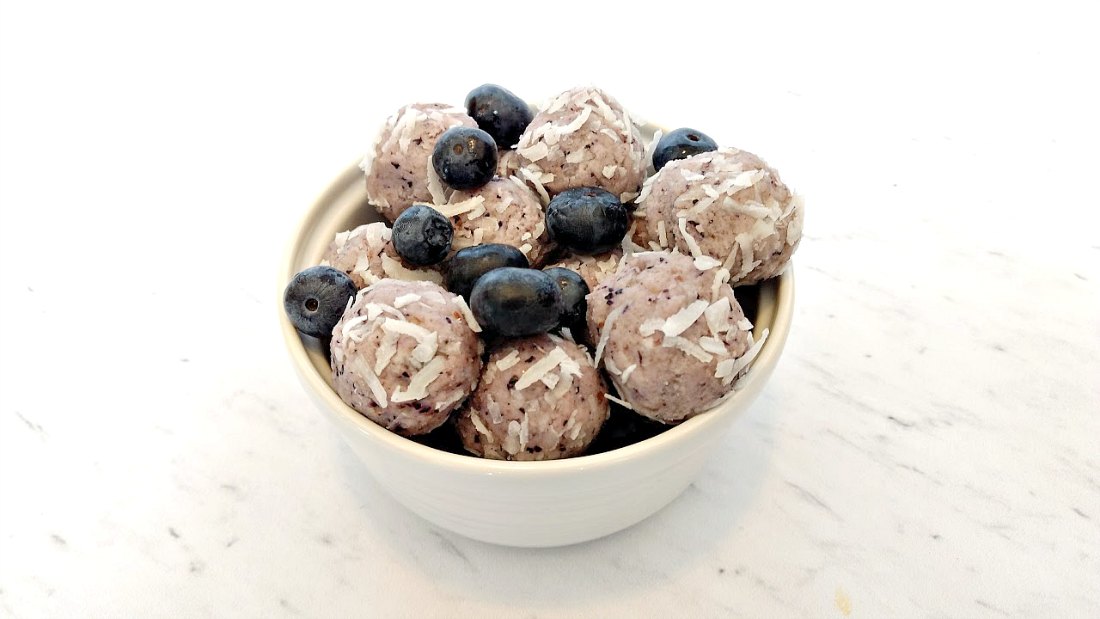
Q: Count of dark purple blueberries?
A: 9